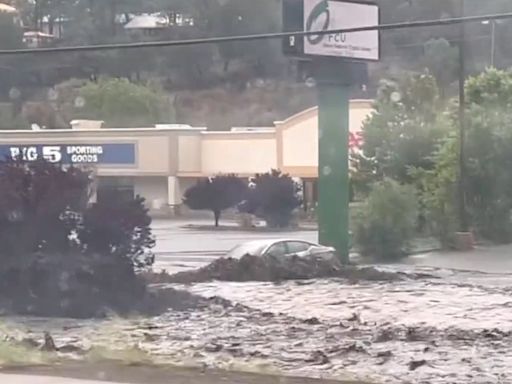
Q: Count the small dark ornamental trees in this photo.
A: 2